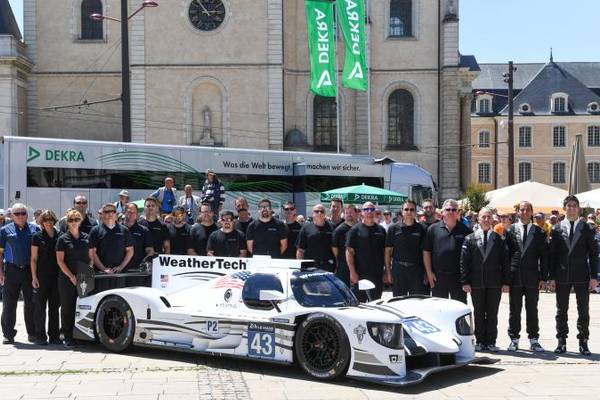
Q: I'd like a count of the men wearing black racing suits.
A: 3